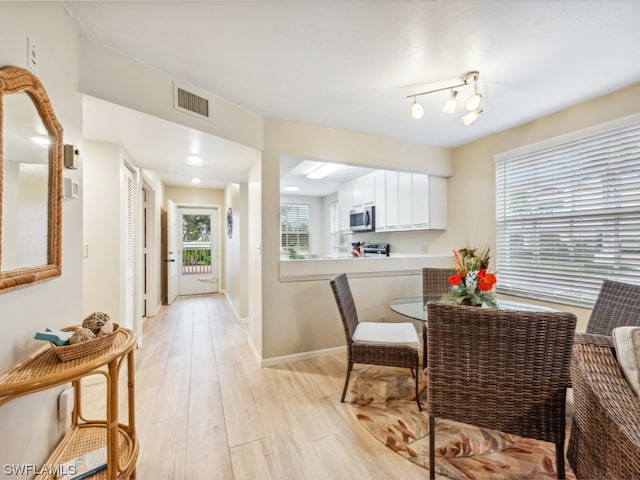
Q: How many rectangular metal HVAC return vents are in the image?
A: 1